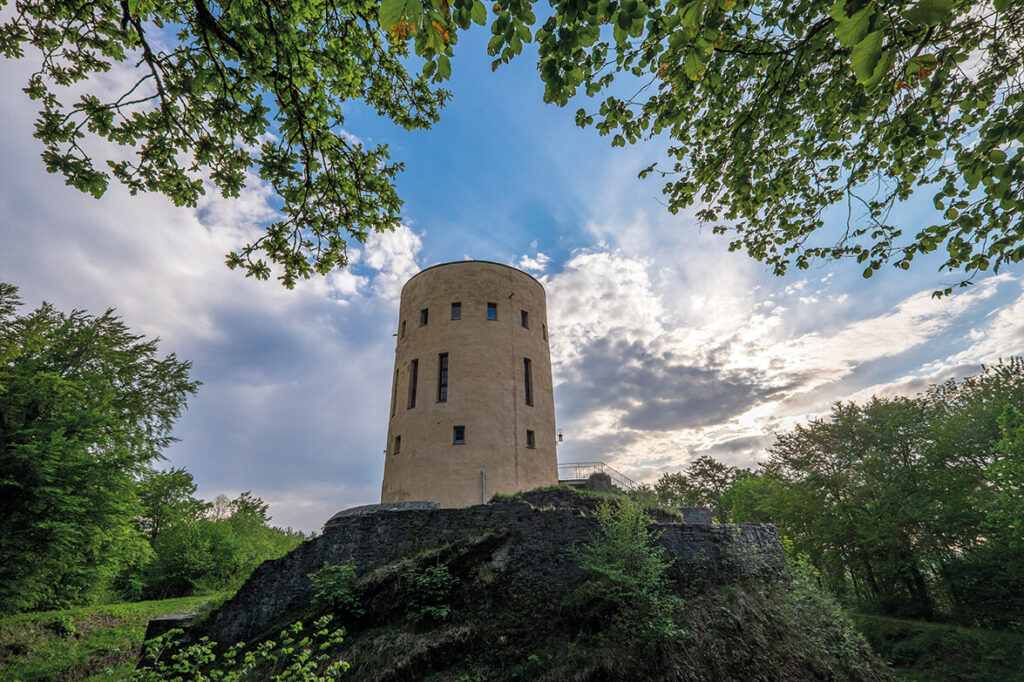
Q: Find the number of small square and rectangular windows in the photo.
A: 13